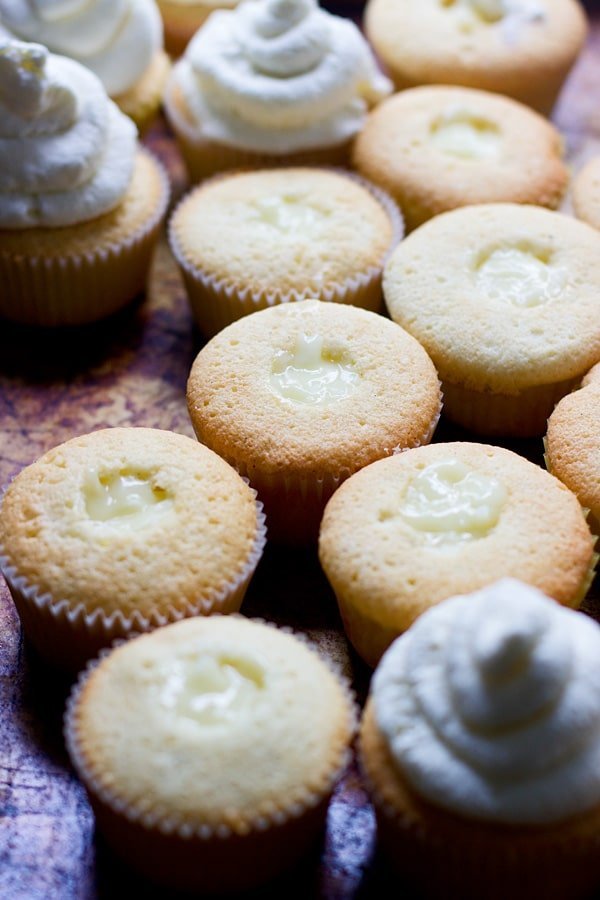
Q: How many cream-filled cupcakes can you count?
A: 8